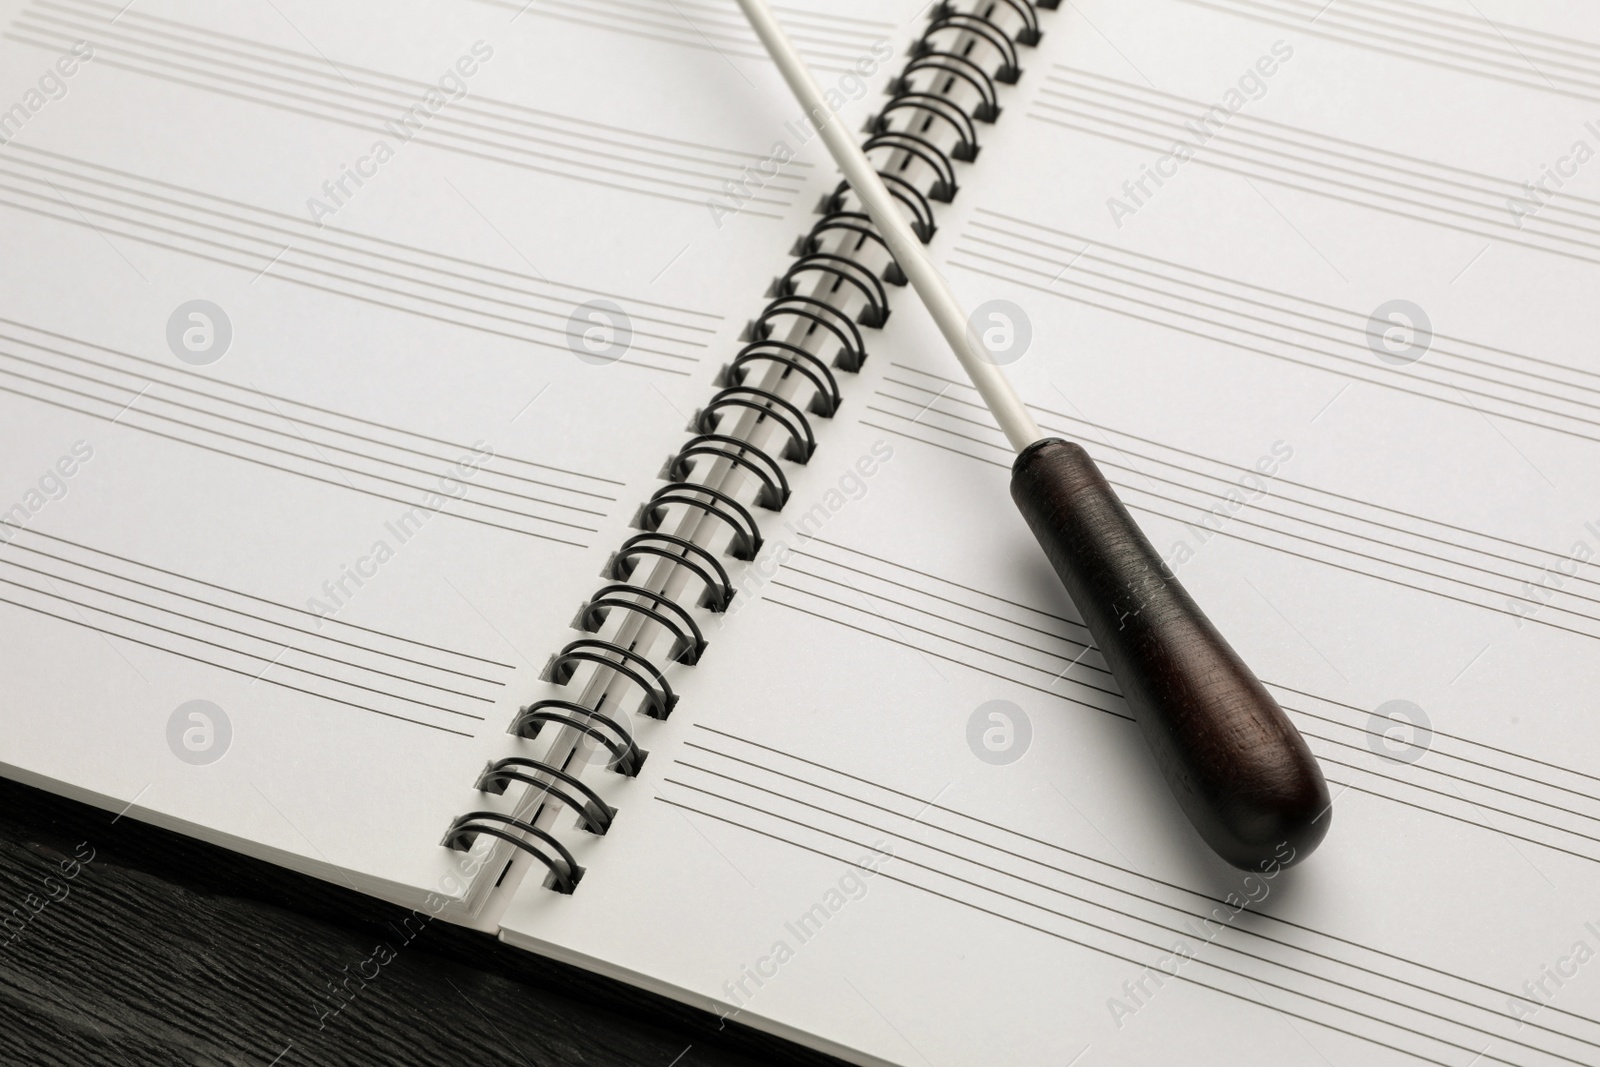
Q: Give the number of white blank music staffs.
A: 11